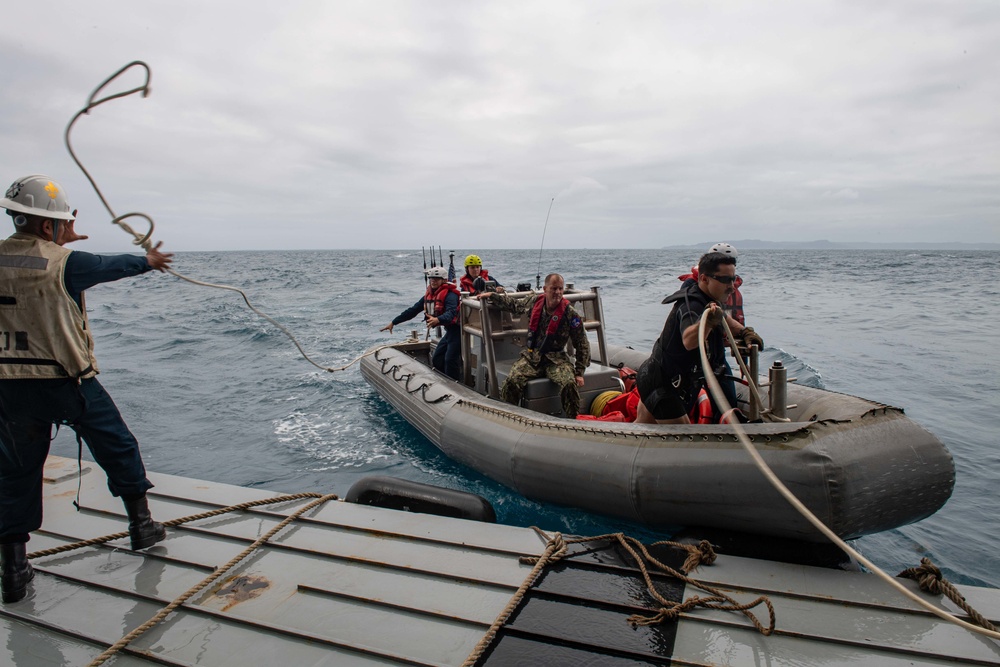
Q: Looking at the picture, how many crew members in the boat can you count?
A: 5